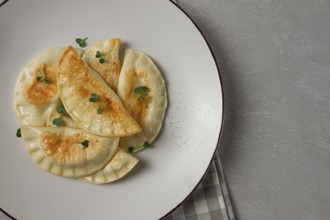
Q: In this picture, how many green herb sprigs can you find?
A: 9